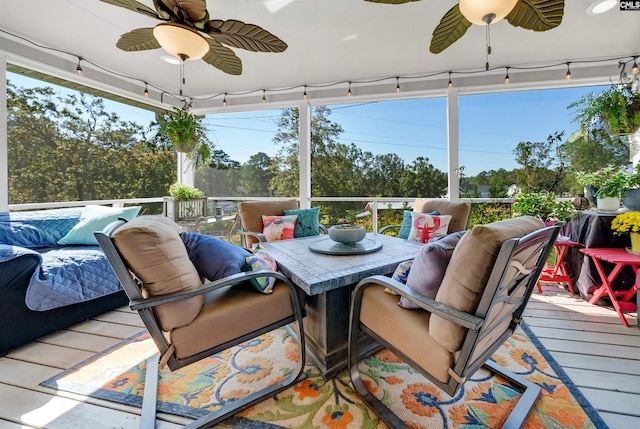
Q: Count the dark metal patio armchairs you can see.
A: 4